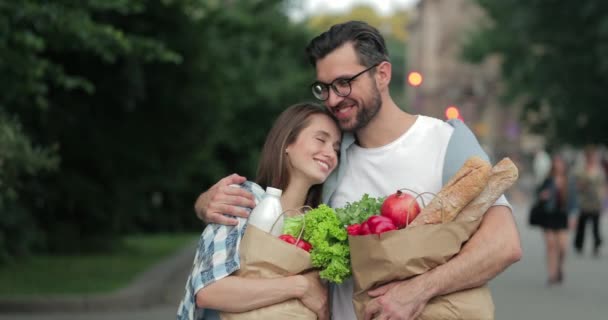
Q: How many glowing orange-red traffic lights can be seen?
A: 2